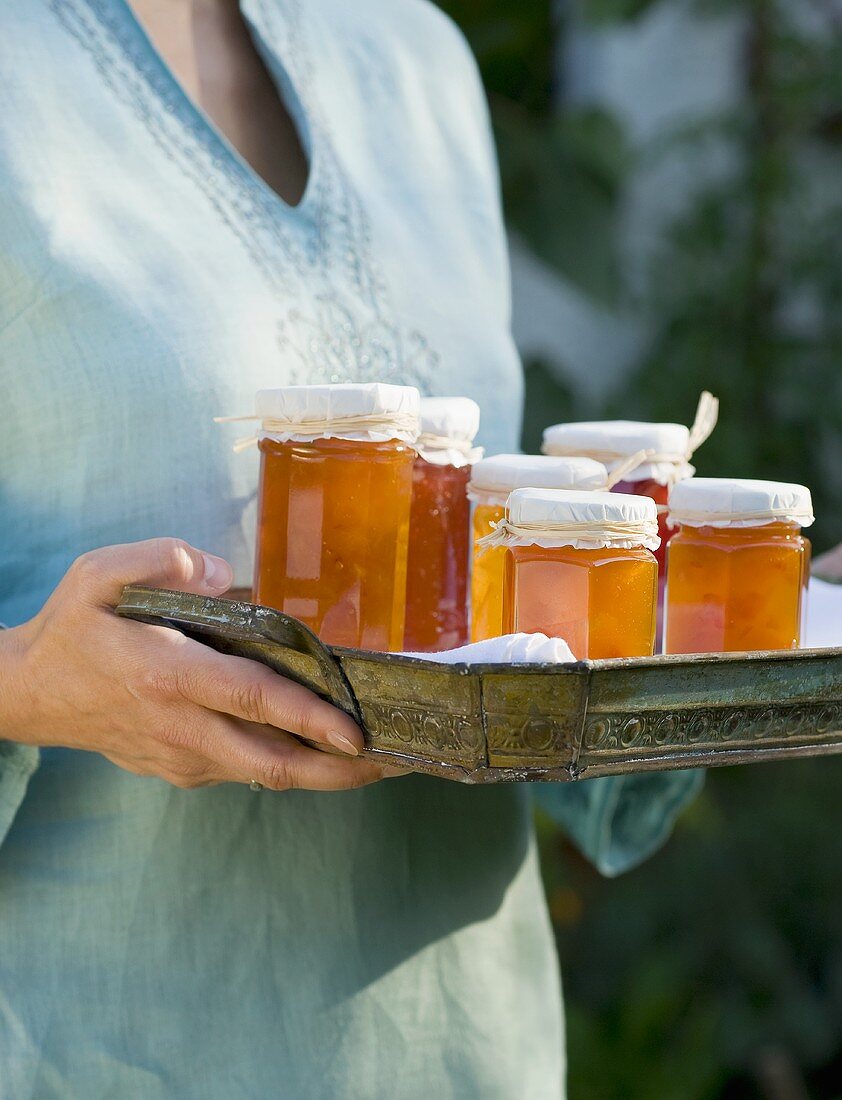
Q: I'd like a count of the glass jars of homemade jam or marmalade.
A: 6